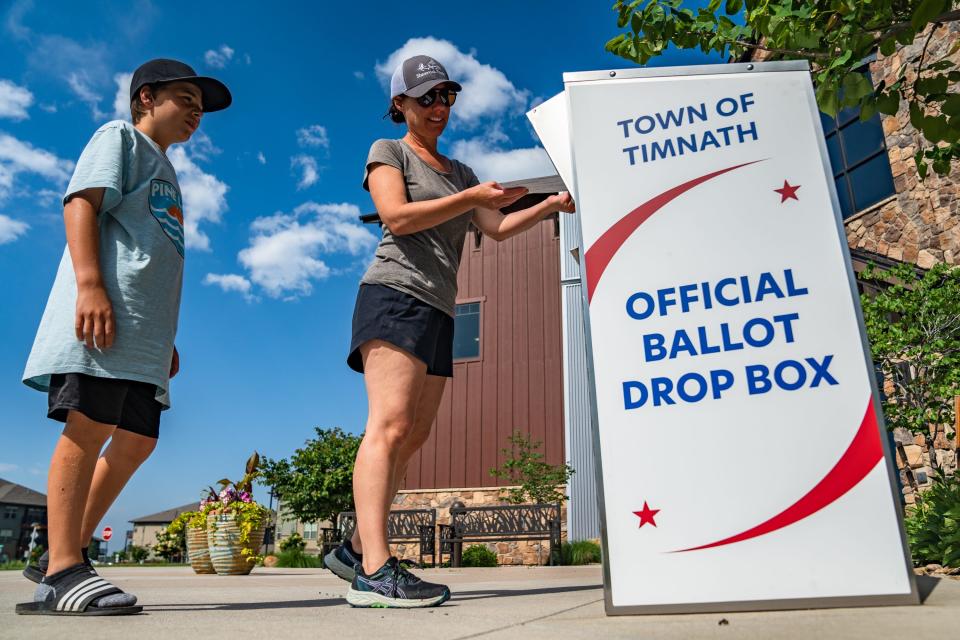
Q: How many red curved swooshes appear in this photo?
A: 2